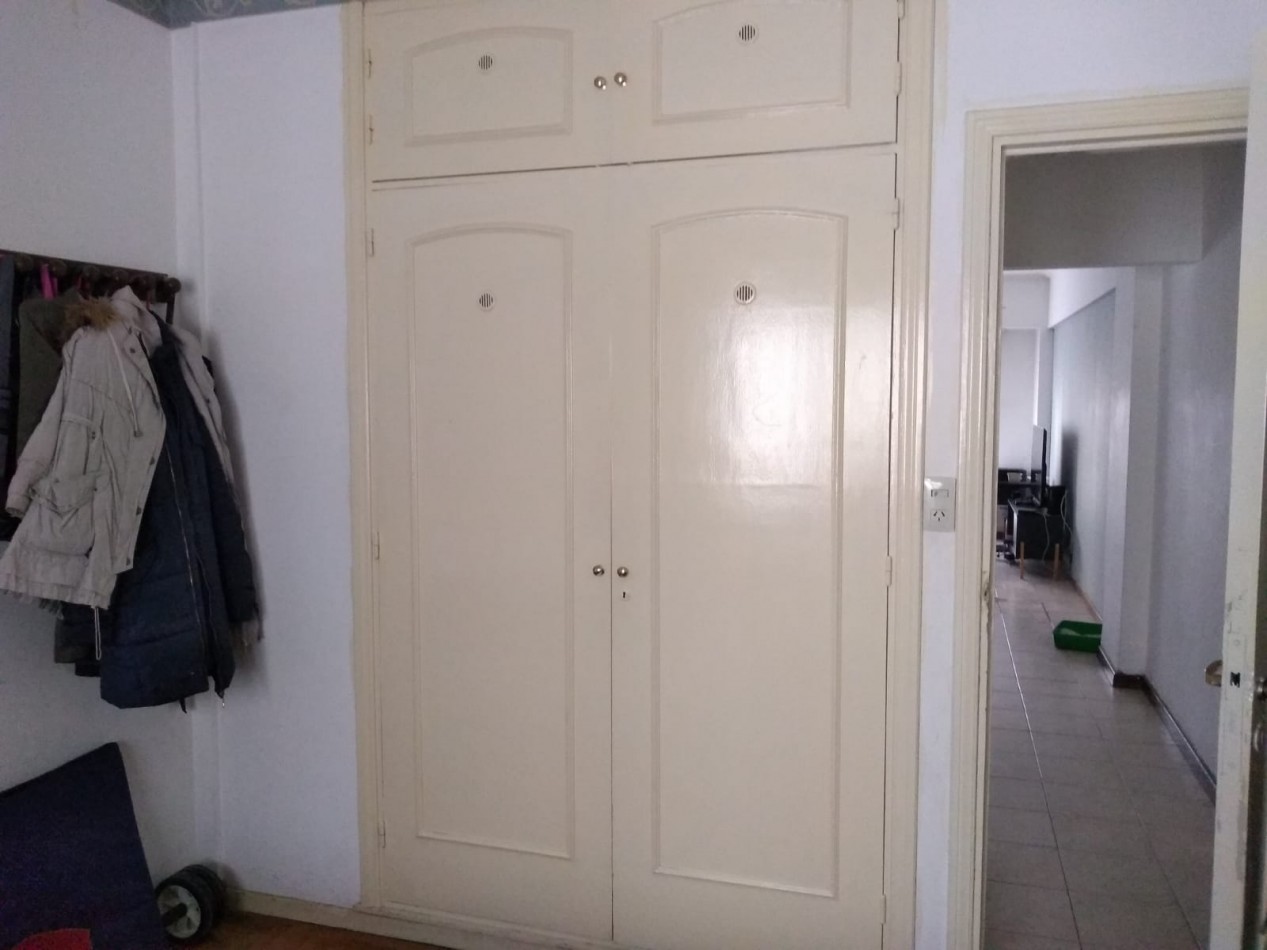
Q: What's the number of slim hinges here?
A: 10